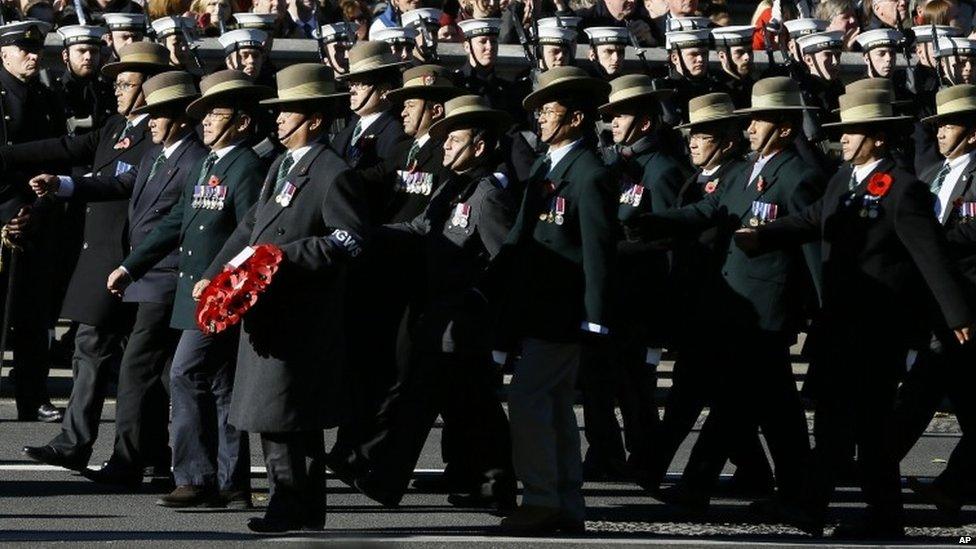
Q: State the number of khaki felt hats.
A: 14